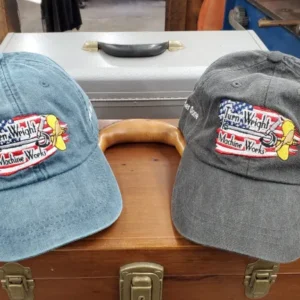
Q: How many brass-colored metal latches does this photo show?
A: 3